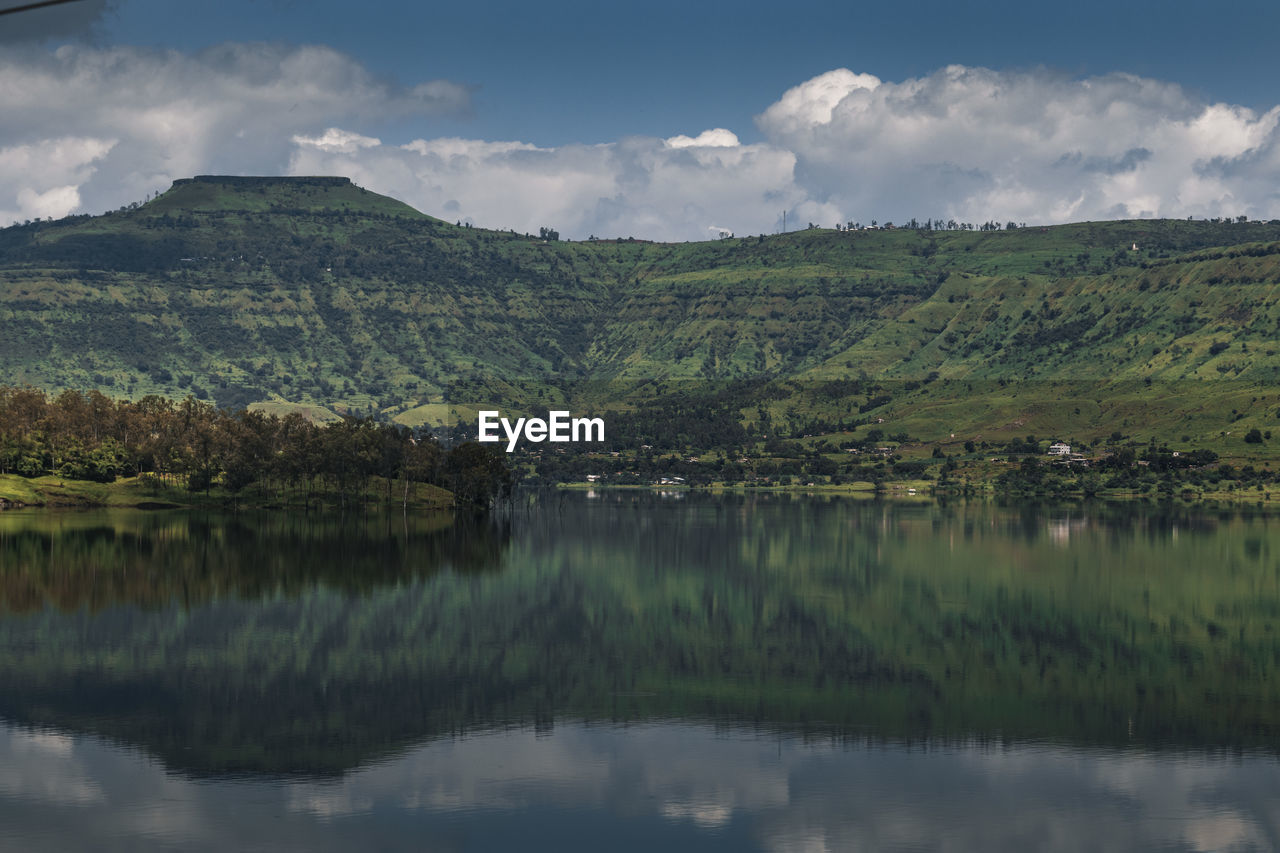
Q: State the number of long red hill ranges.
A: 0